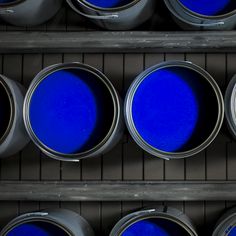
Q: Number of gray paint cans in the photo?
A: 10